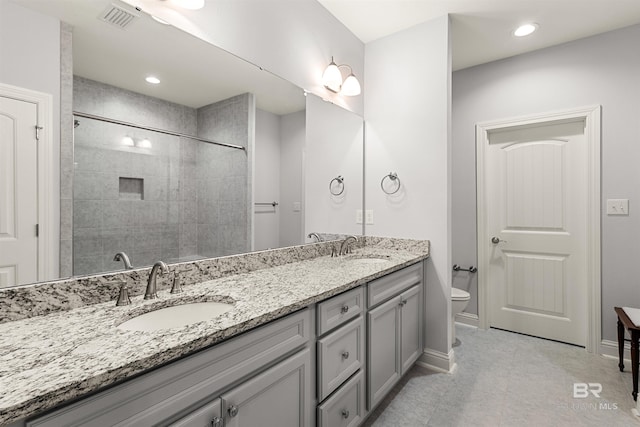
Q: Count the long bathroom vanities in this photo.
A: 1